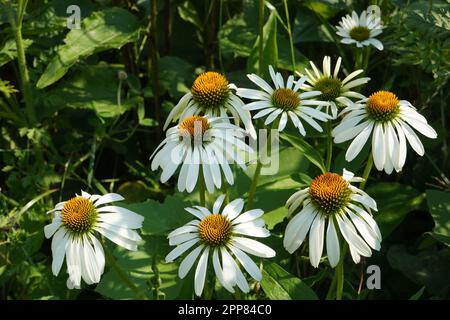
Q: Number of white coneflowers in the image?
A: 9